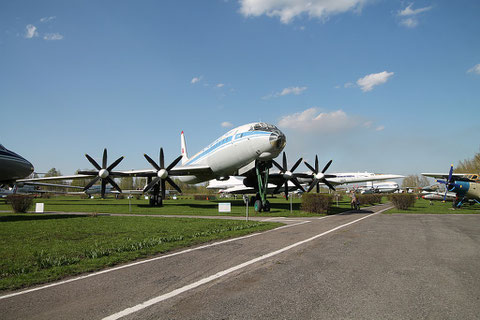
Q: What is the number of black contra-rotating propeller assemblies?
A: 4